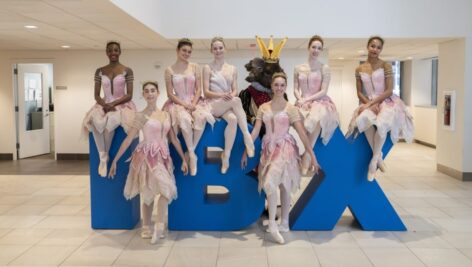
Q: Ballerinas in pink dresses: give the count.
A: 6